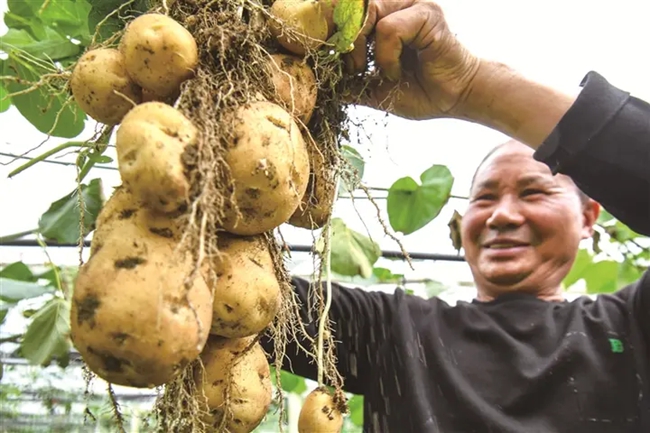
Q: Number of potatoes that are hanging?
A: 12